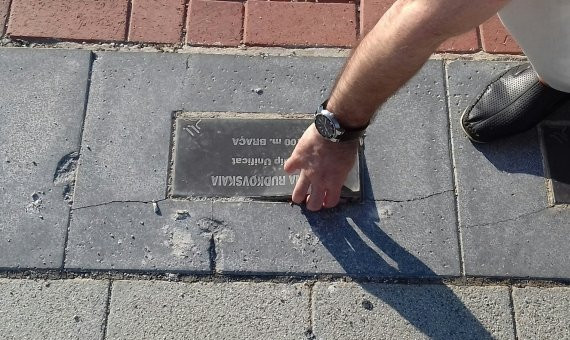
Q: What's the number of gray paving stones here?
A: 7